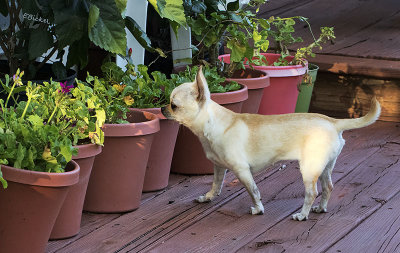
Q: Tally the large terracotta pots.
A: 6